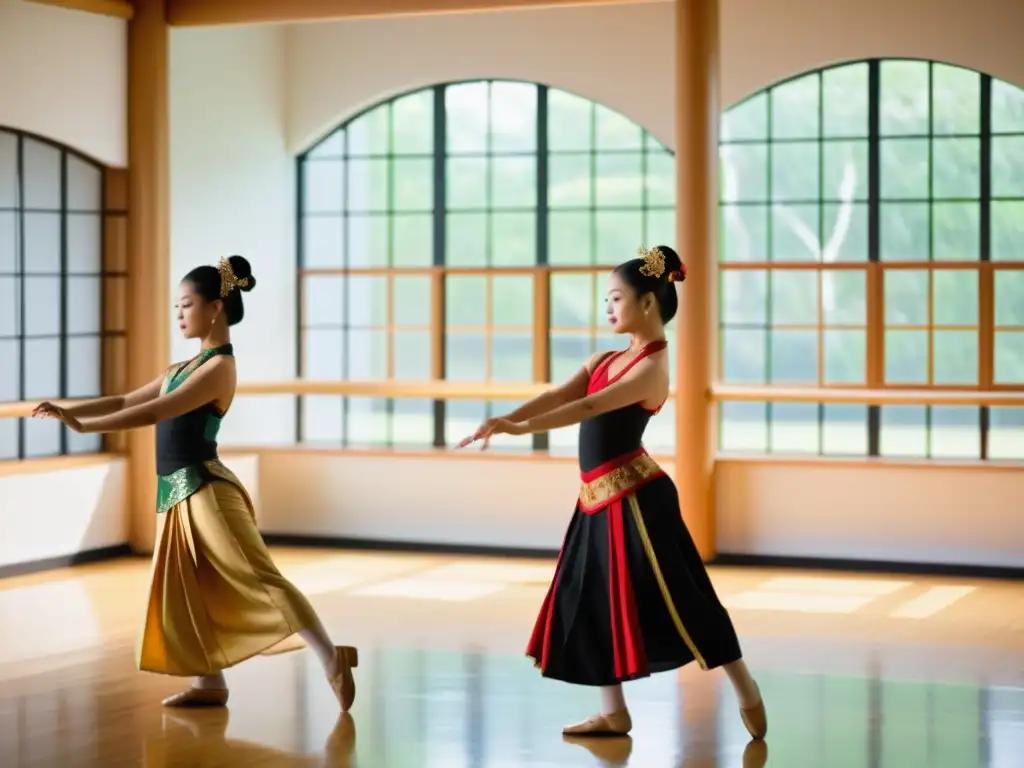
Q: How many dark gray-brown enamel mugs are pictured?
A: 0